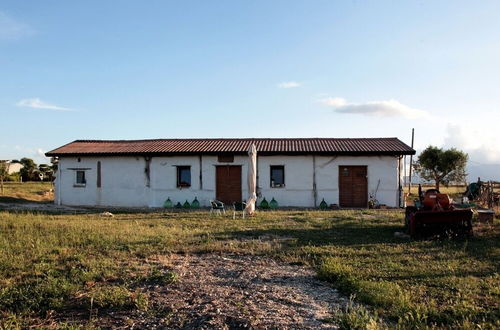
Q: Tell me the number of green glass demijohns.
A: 7